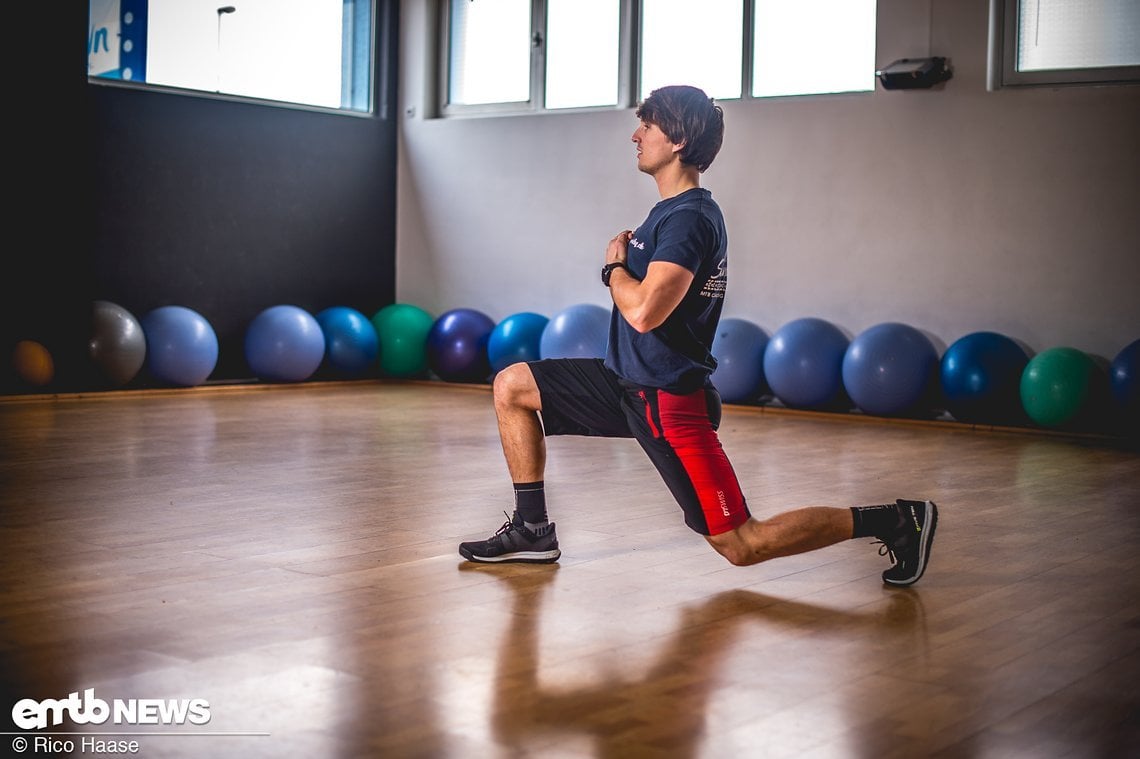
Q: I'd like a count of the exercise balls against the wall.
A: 15